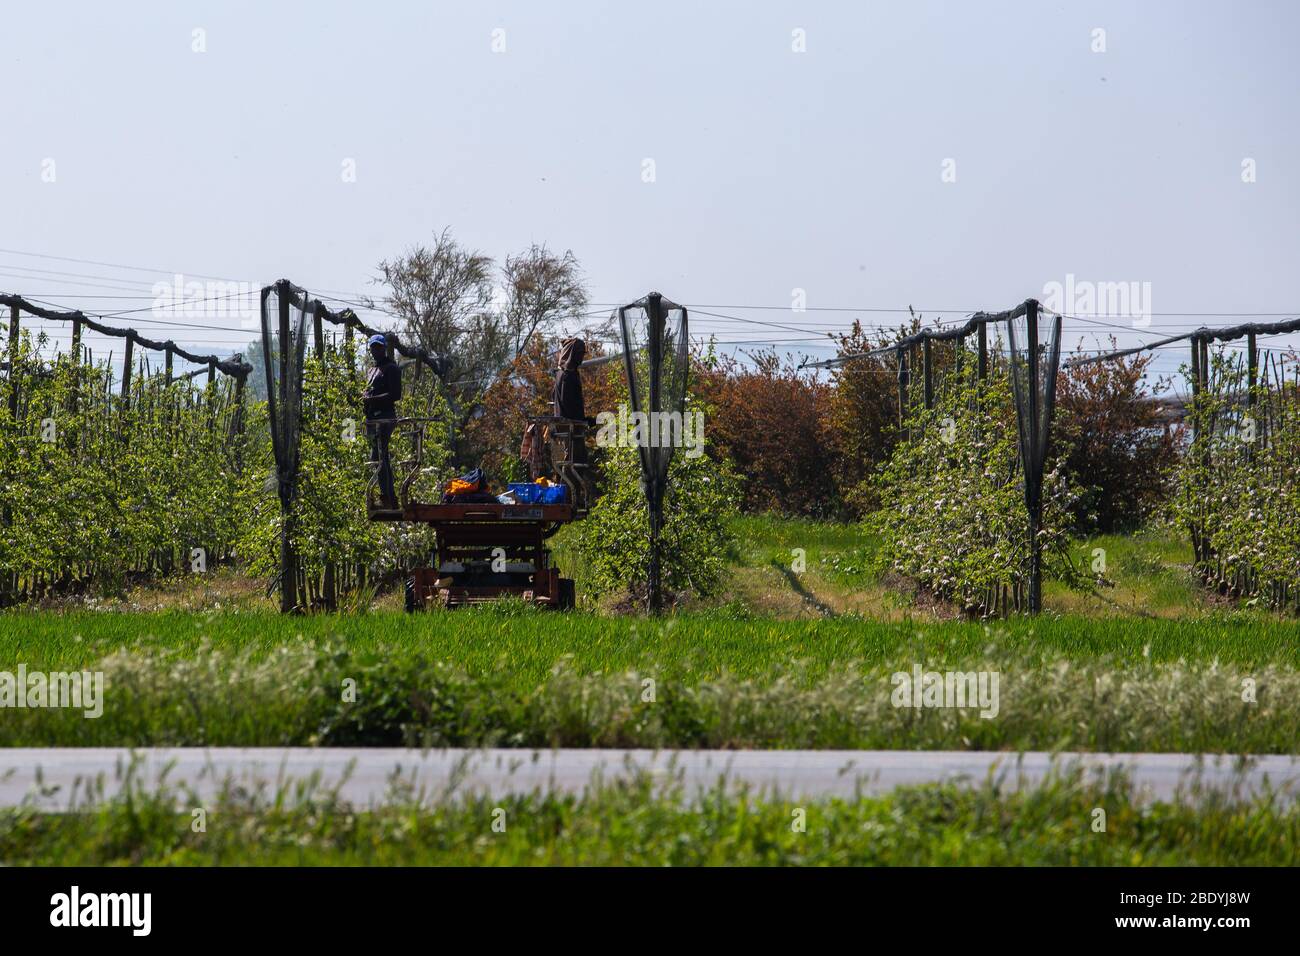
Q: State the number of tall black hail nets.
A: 3